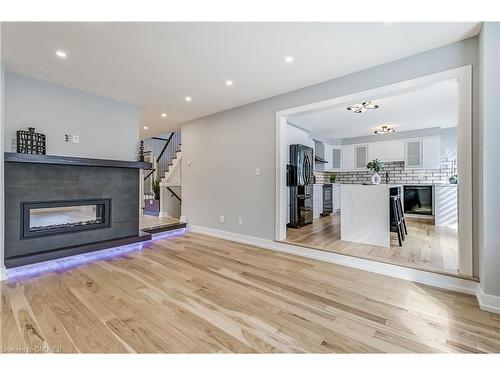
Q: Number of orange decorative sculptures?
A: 0